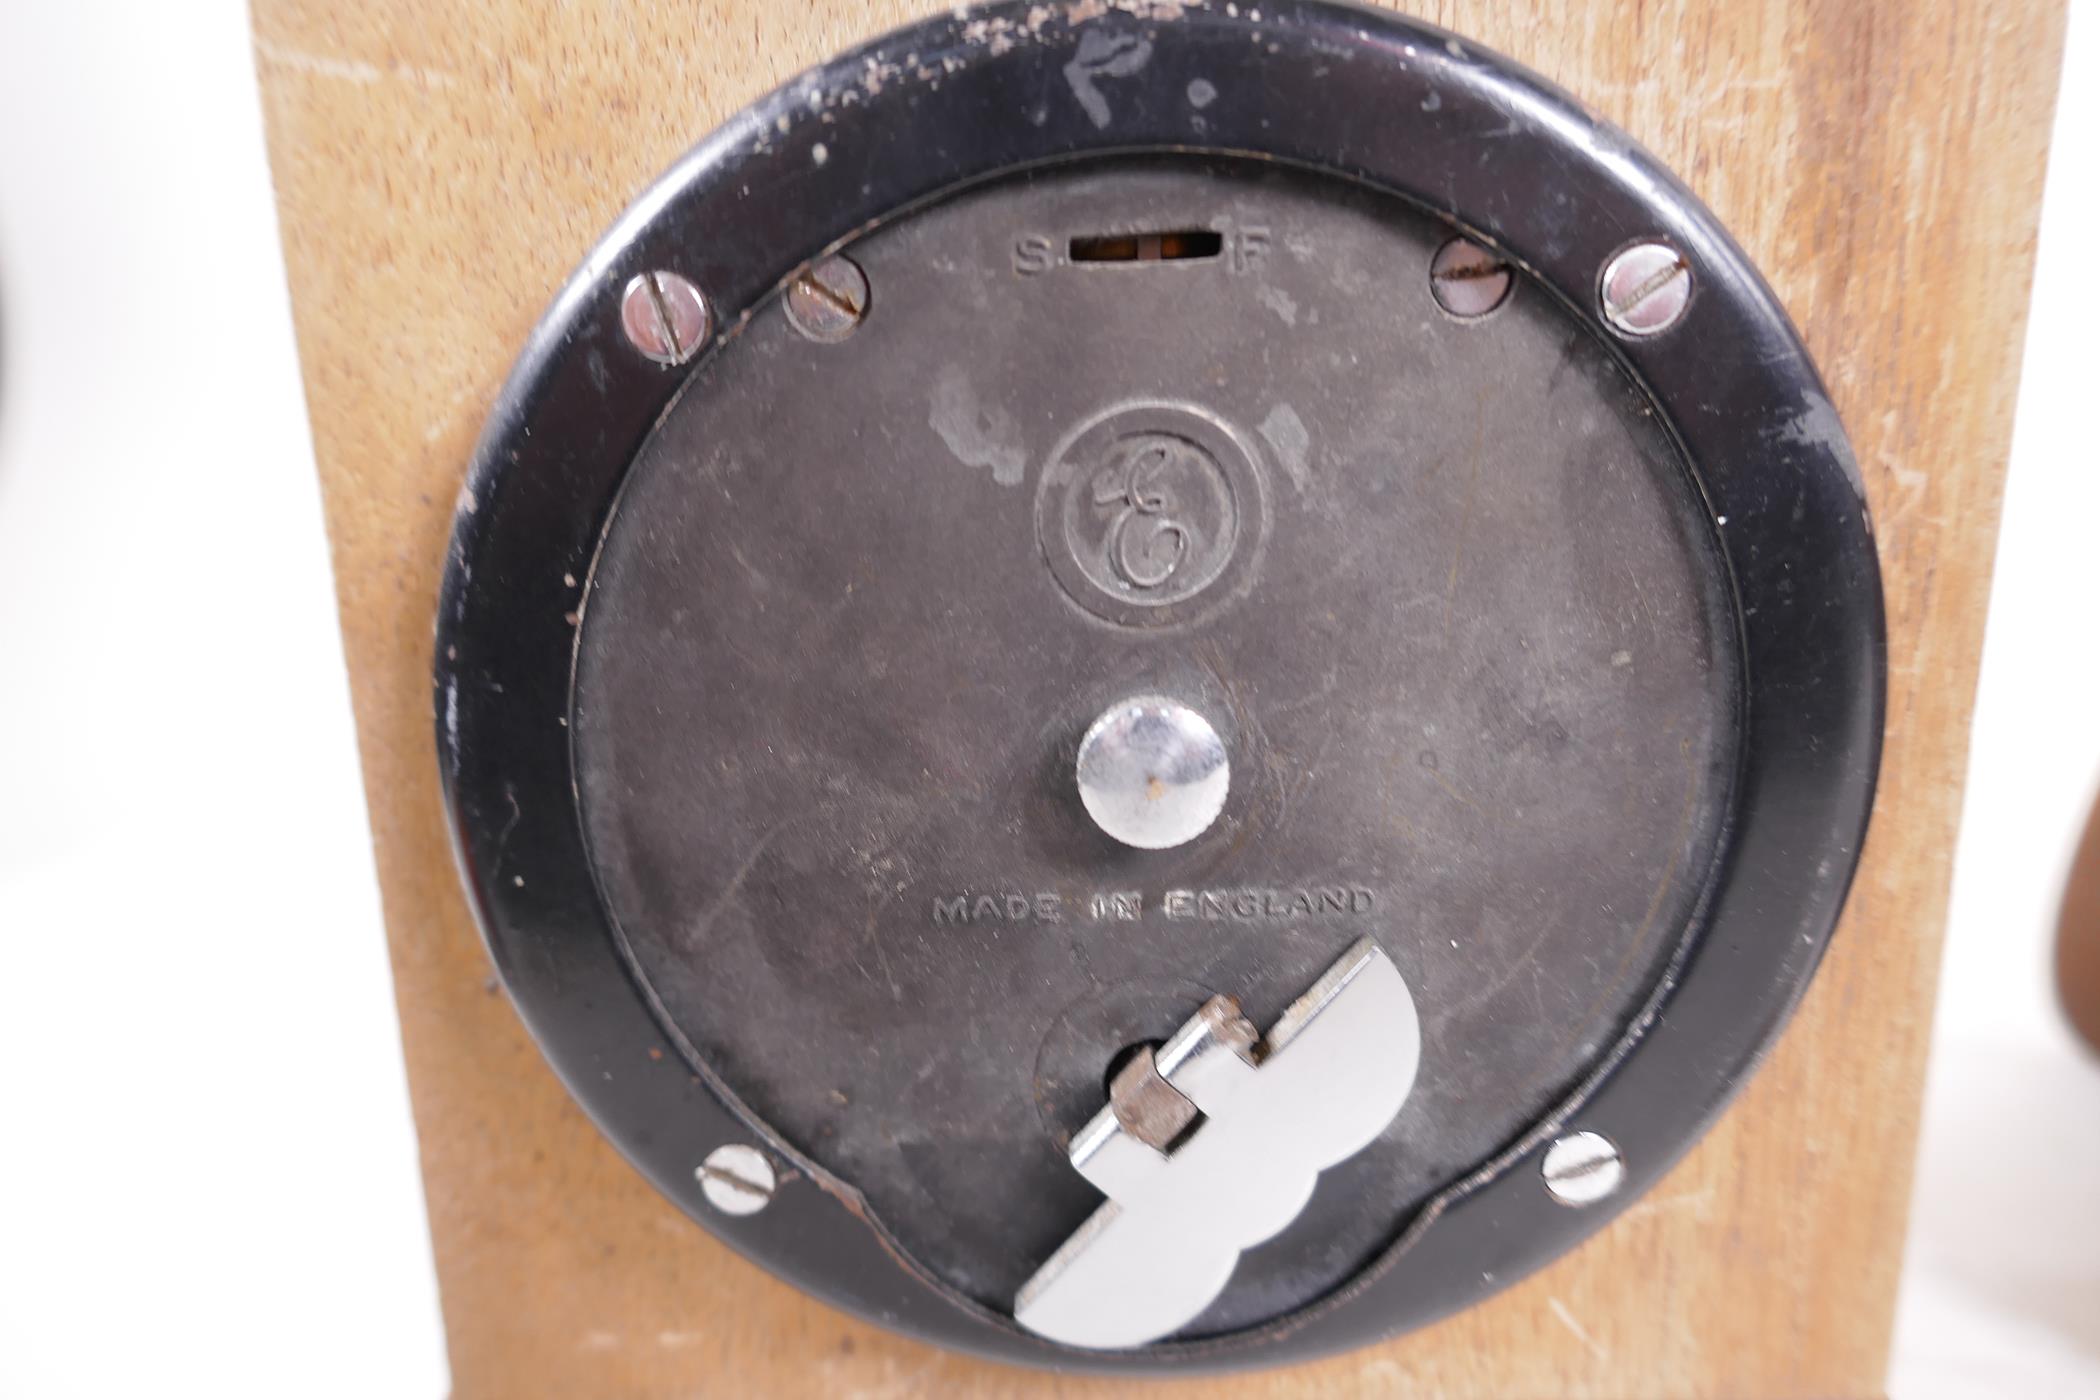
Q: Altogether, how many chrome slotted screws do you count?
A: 6